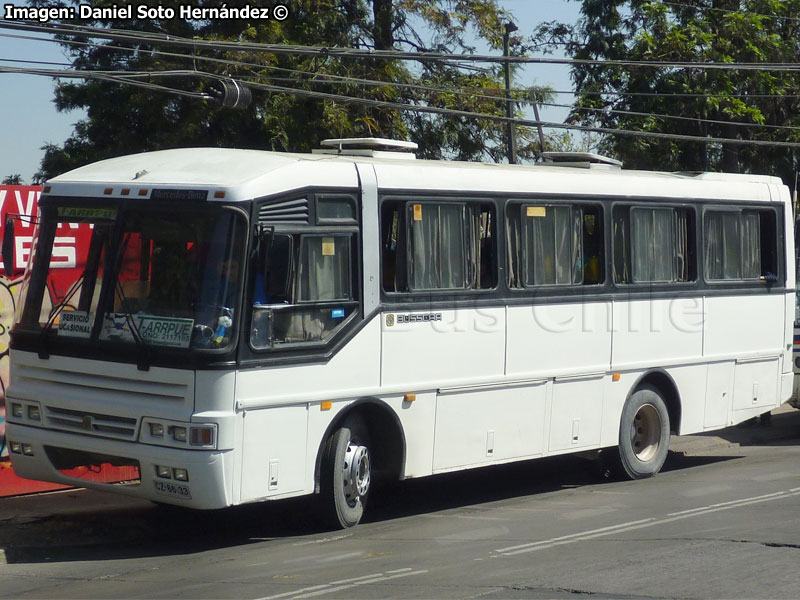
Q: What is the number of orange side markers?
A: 3